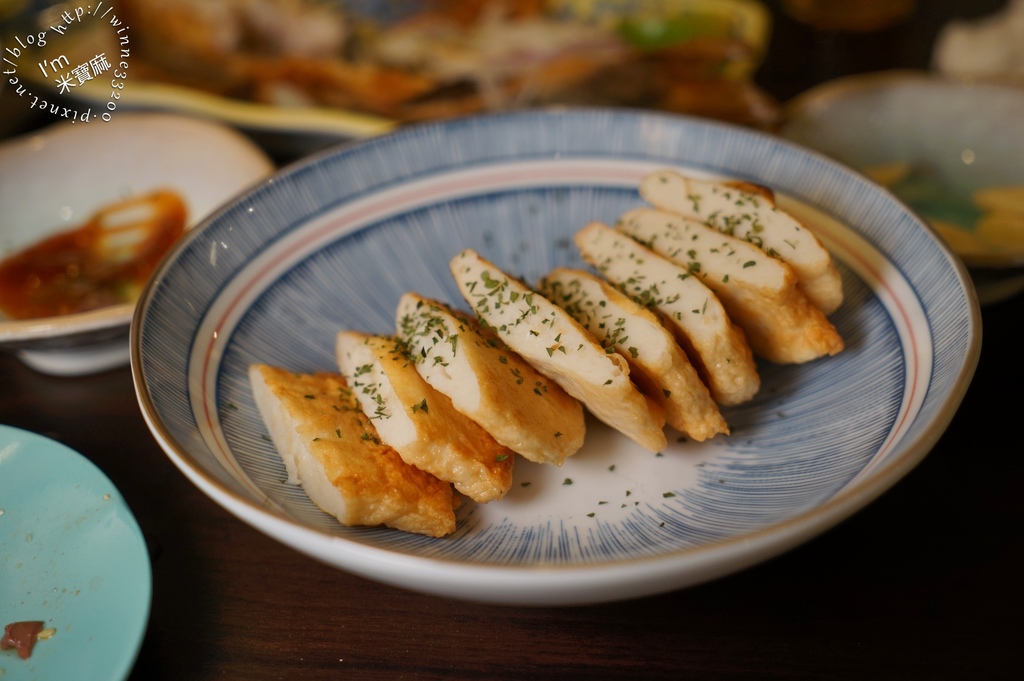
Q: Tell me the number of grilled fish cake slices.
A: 8